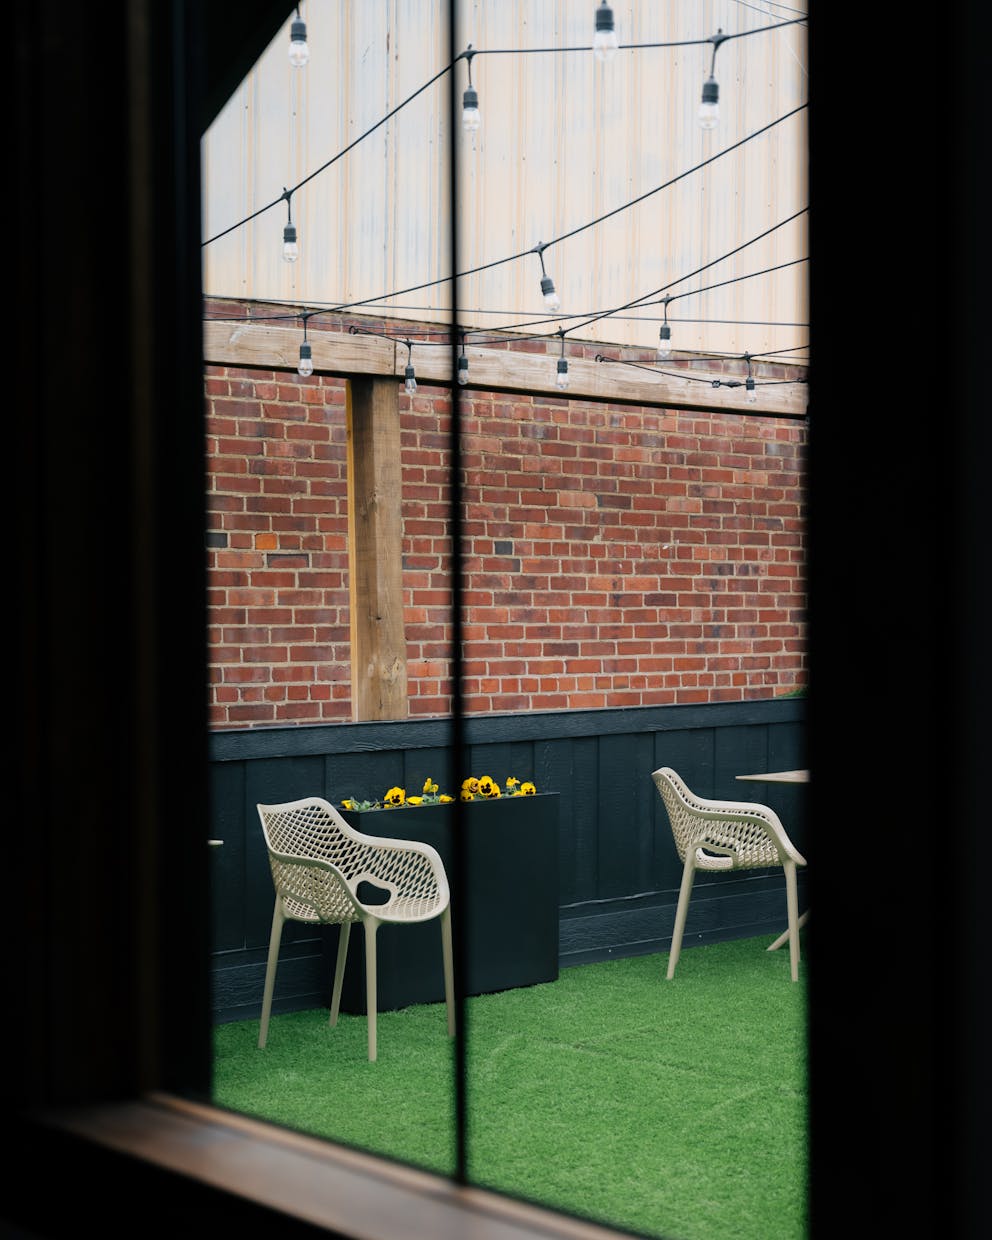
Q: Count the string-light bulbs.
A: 12